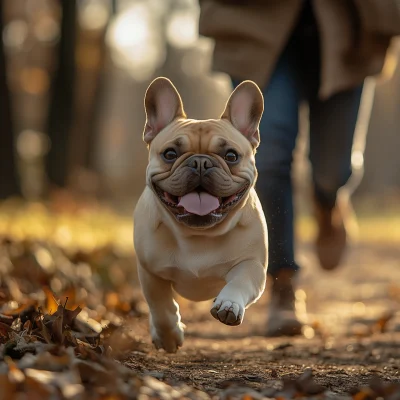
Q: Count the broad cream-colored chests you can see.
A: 1